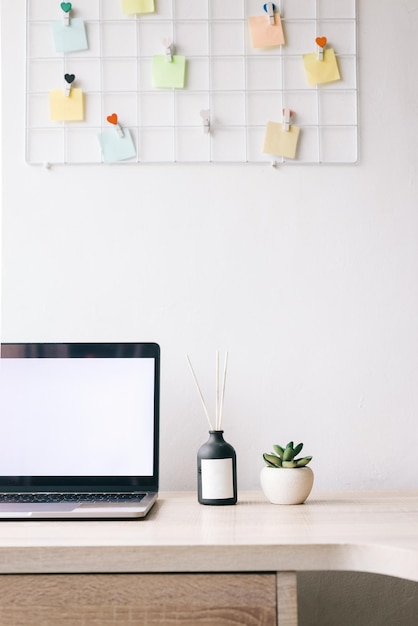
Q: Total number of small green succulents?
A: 1